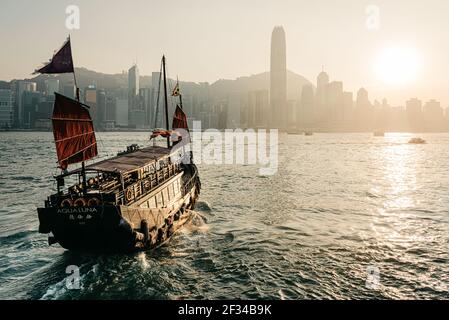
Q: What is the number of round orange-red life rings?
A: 5